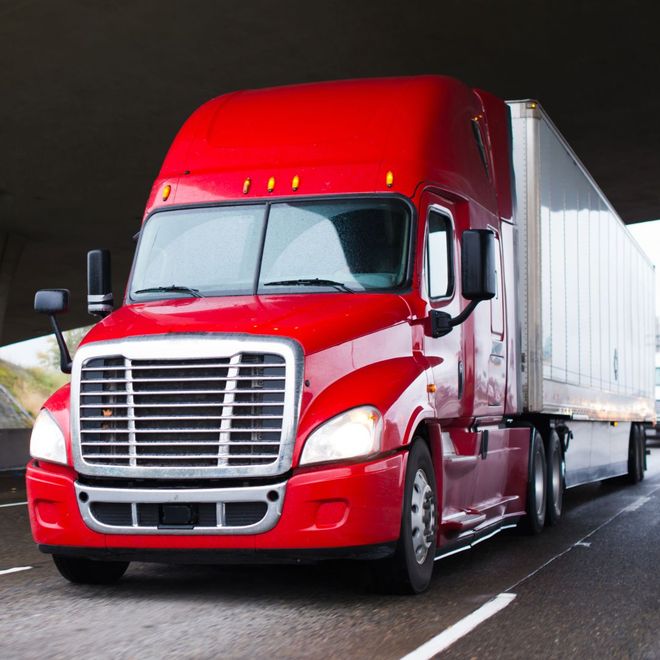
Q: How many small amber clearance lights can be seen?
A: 5